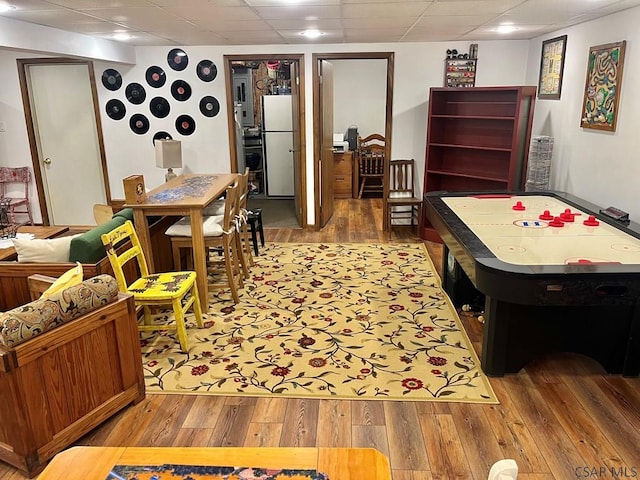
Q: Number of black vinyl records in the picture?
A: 12